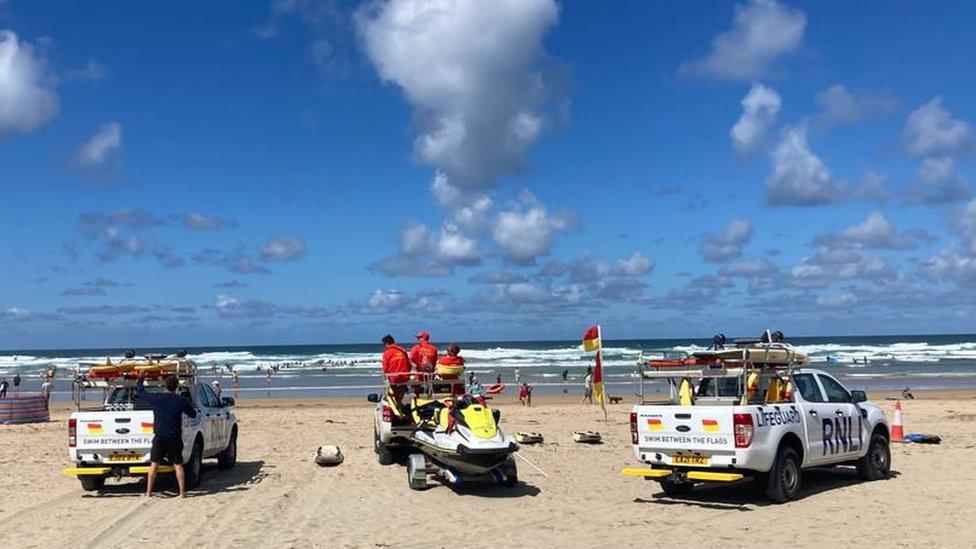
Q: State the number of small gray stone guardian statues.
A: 0